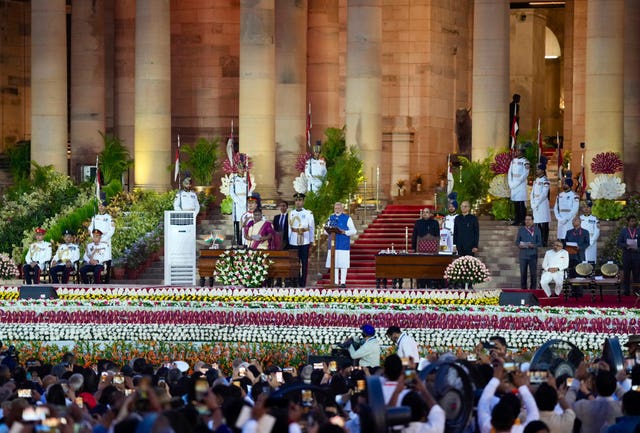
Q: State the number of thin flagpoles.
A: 10